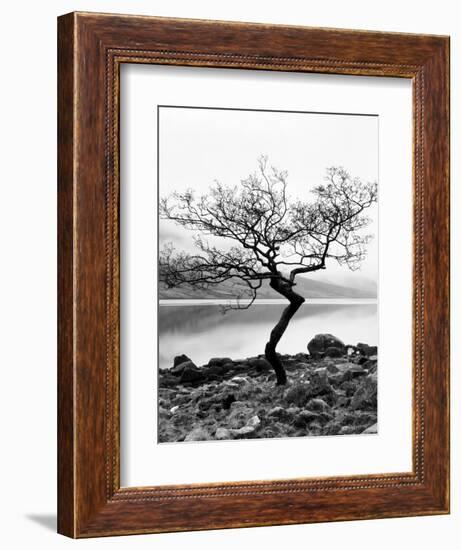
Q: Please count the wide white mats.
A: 1